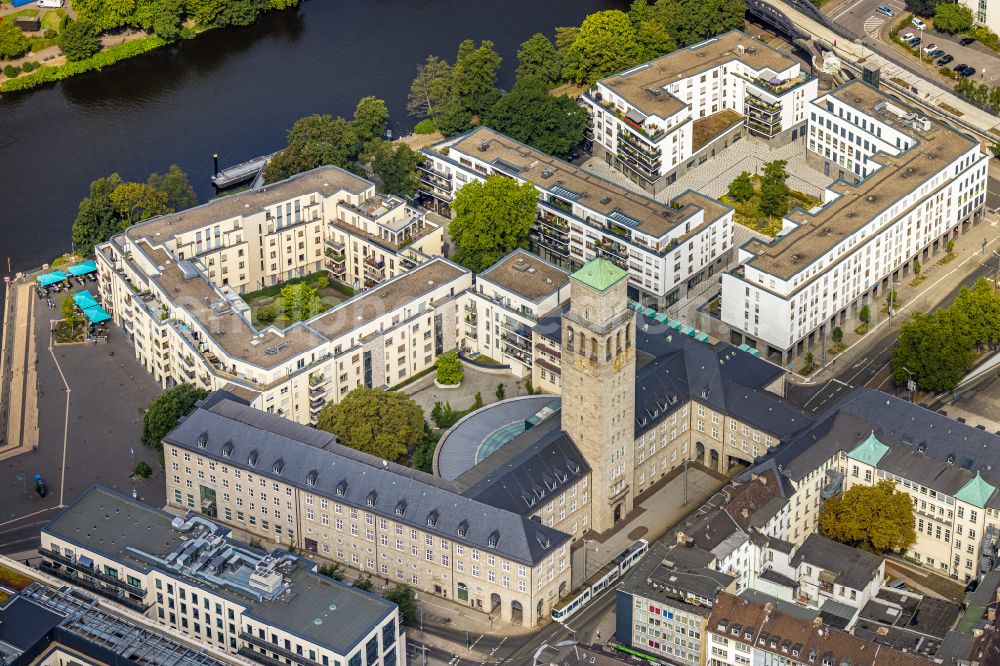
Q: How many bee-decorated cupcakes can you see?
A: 0